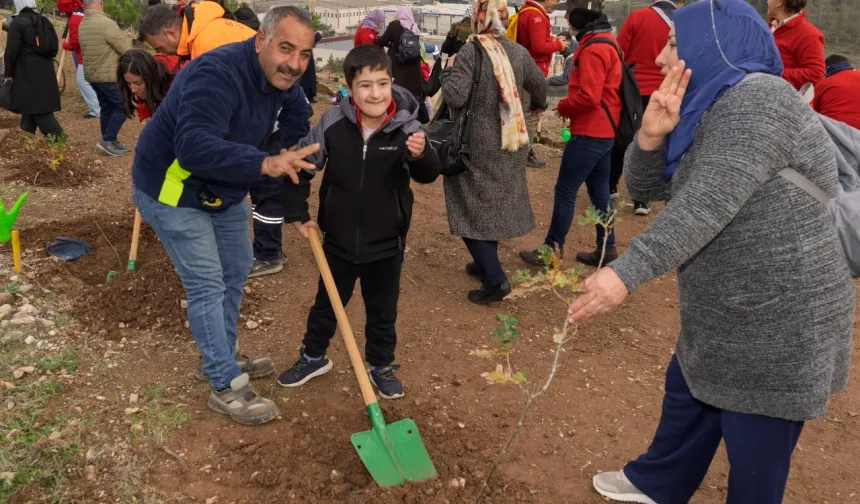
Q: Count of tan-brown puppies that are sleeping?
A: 0